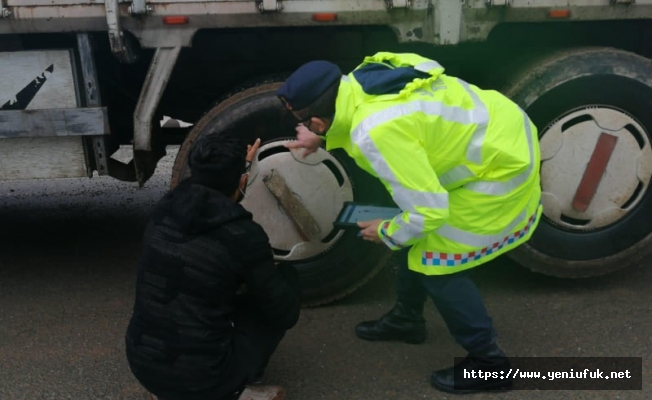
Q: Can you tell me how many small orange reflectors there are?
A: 3